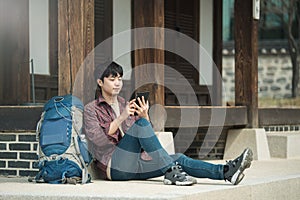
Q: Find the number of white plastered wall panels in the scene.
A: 3